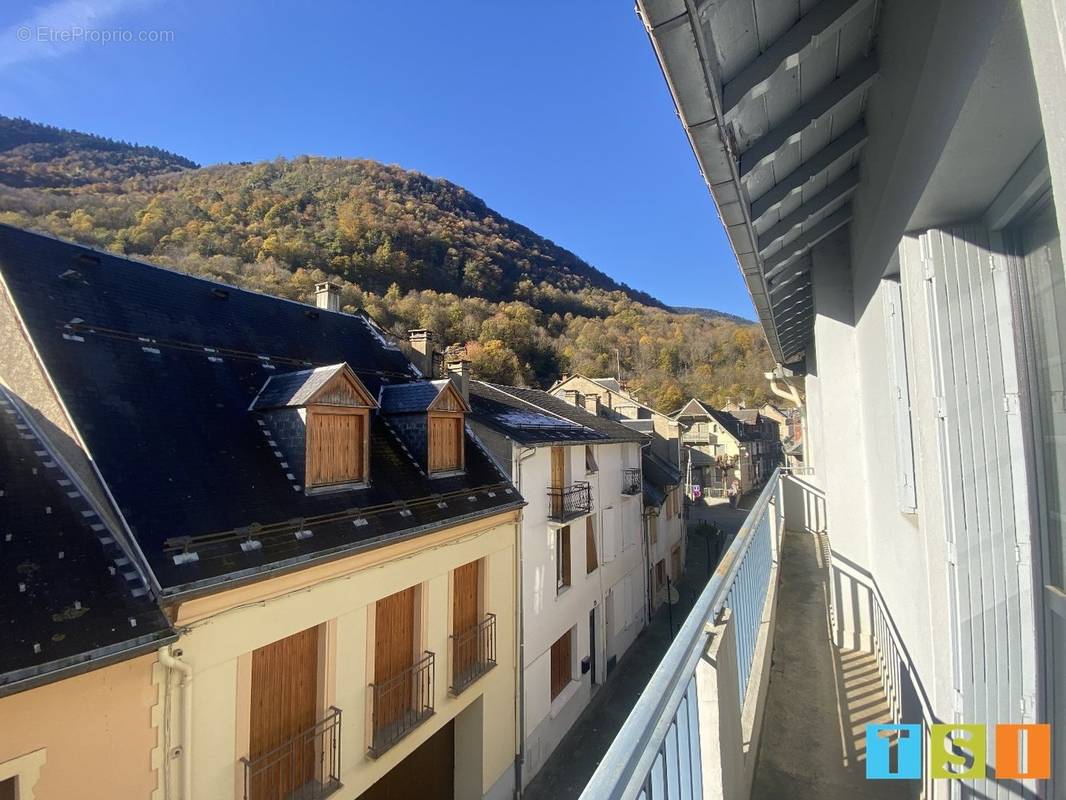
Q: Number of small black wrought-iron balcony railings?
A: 5